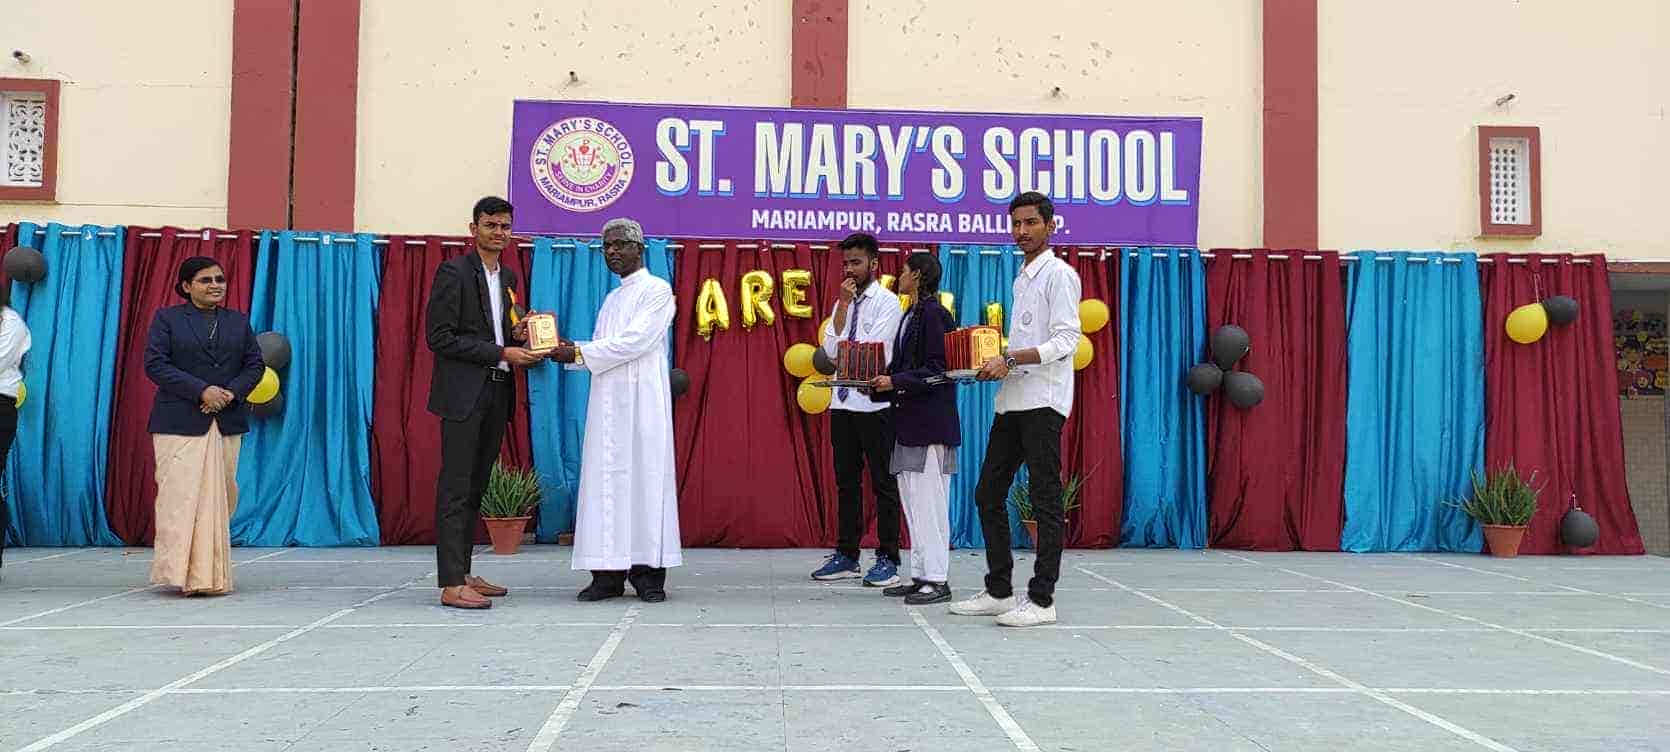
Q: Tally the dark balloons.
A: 10